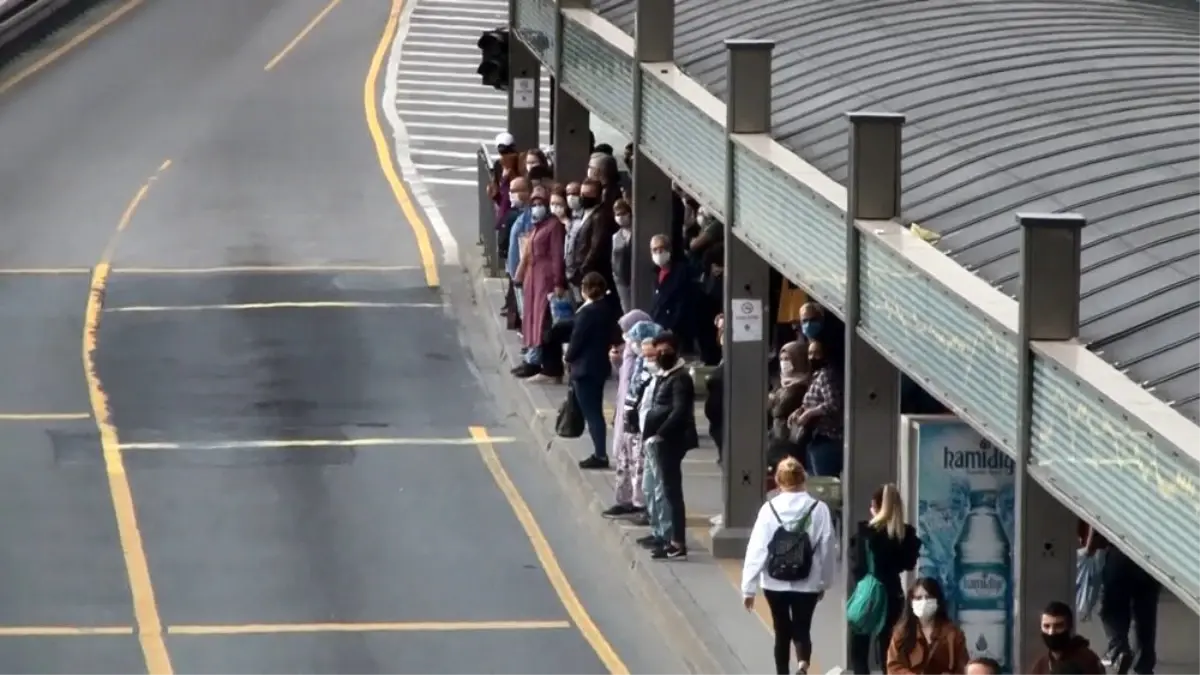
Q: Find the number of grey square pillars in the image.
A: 6